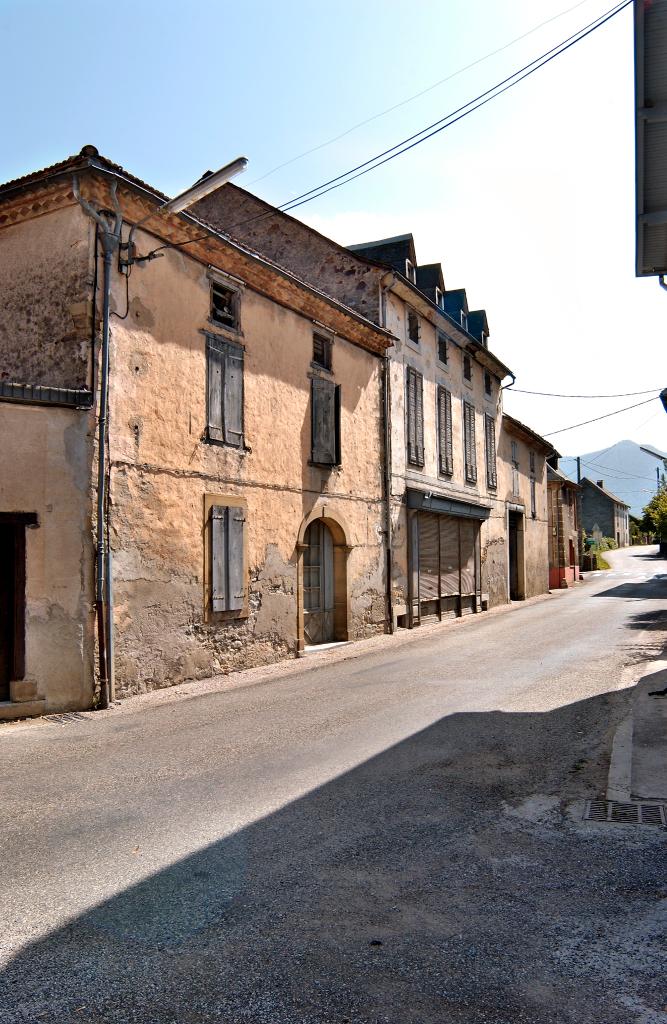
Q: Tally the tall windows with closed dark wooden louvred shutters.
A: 4